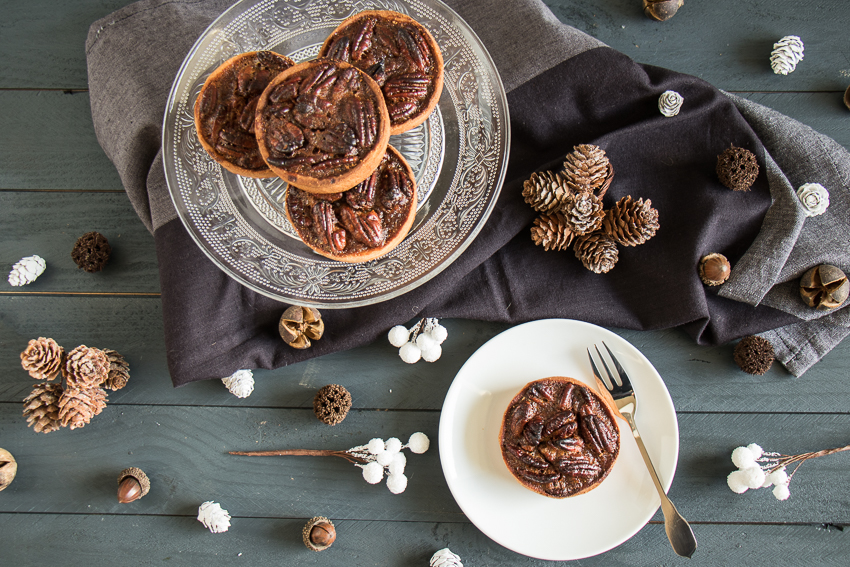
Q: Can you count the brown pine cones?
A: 11